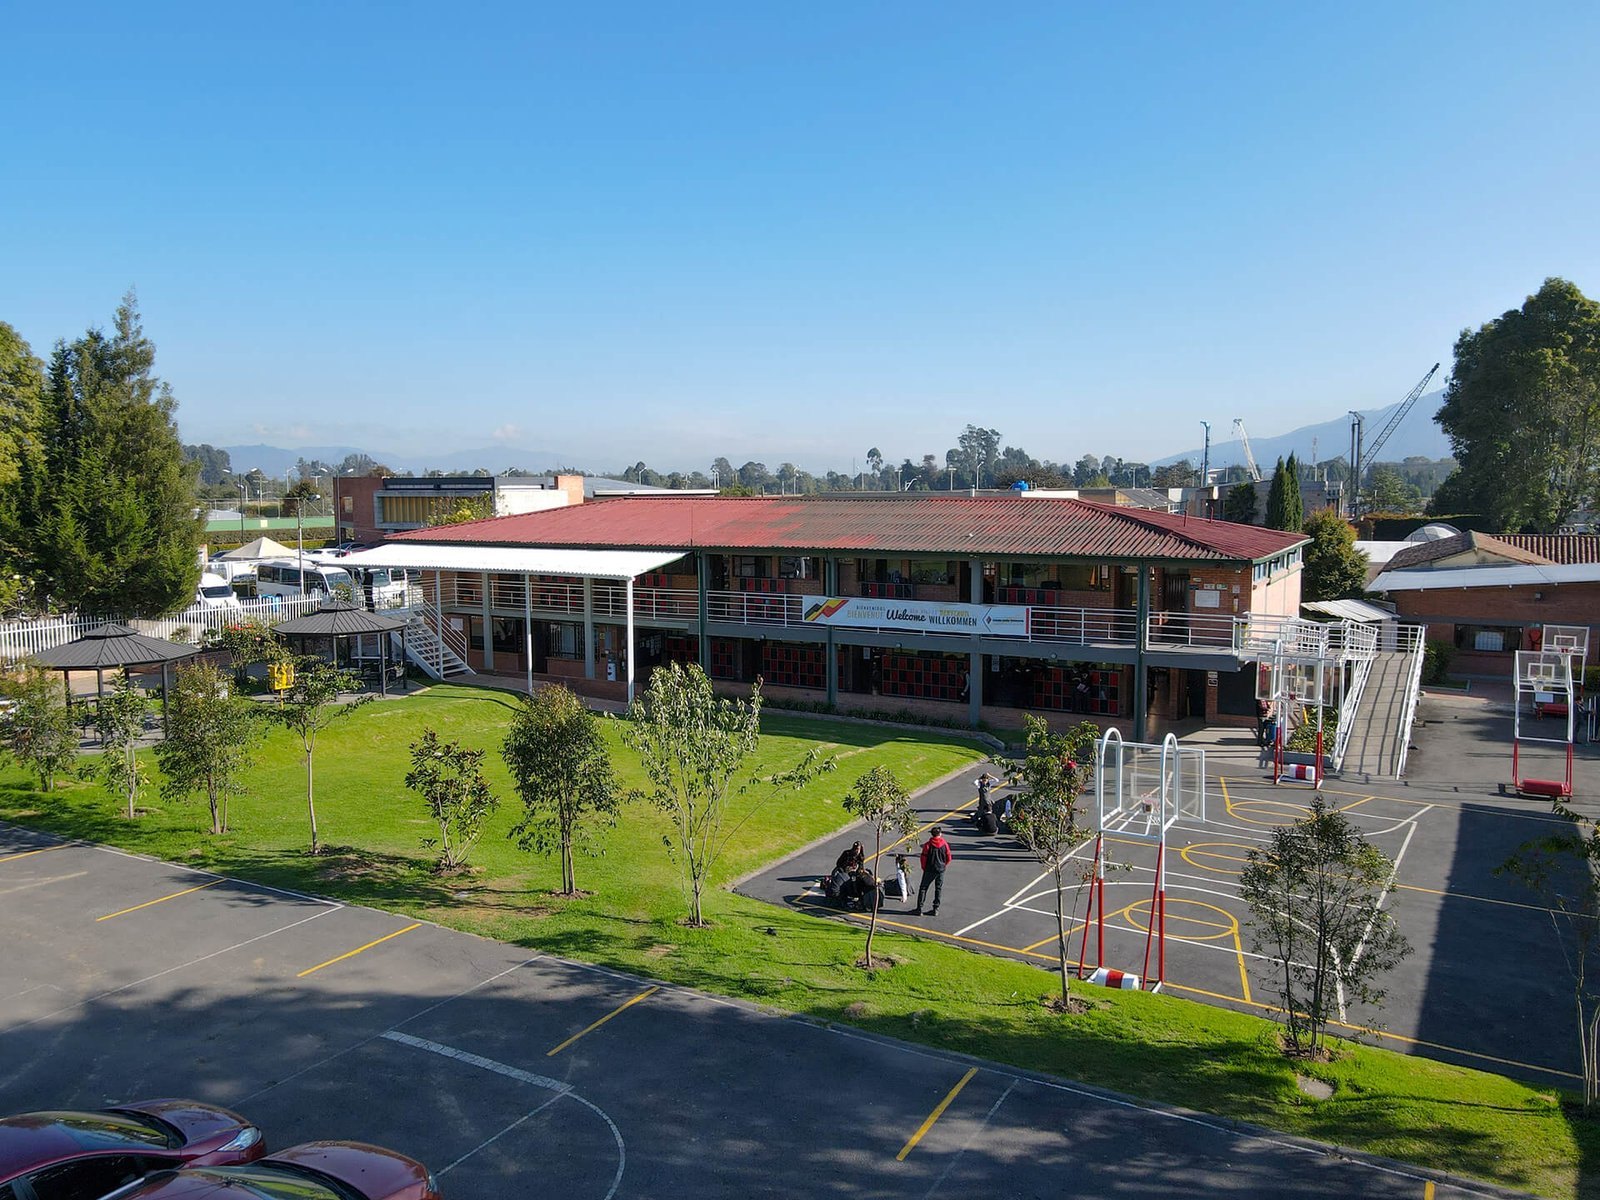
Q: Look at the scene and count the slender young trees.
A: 11